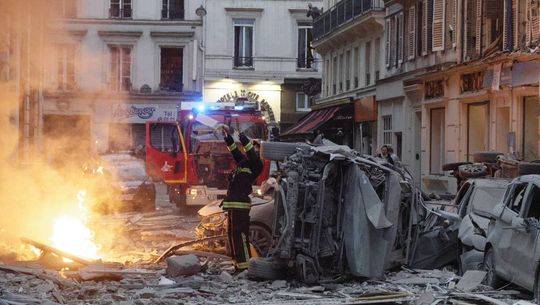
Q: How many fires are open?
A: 1